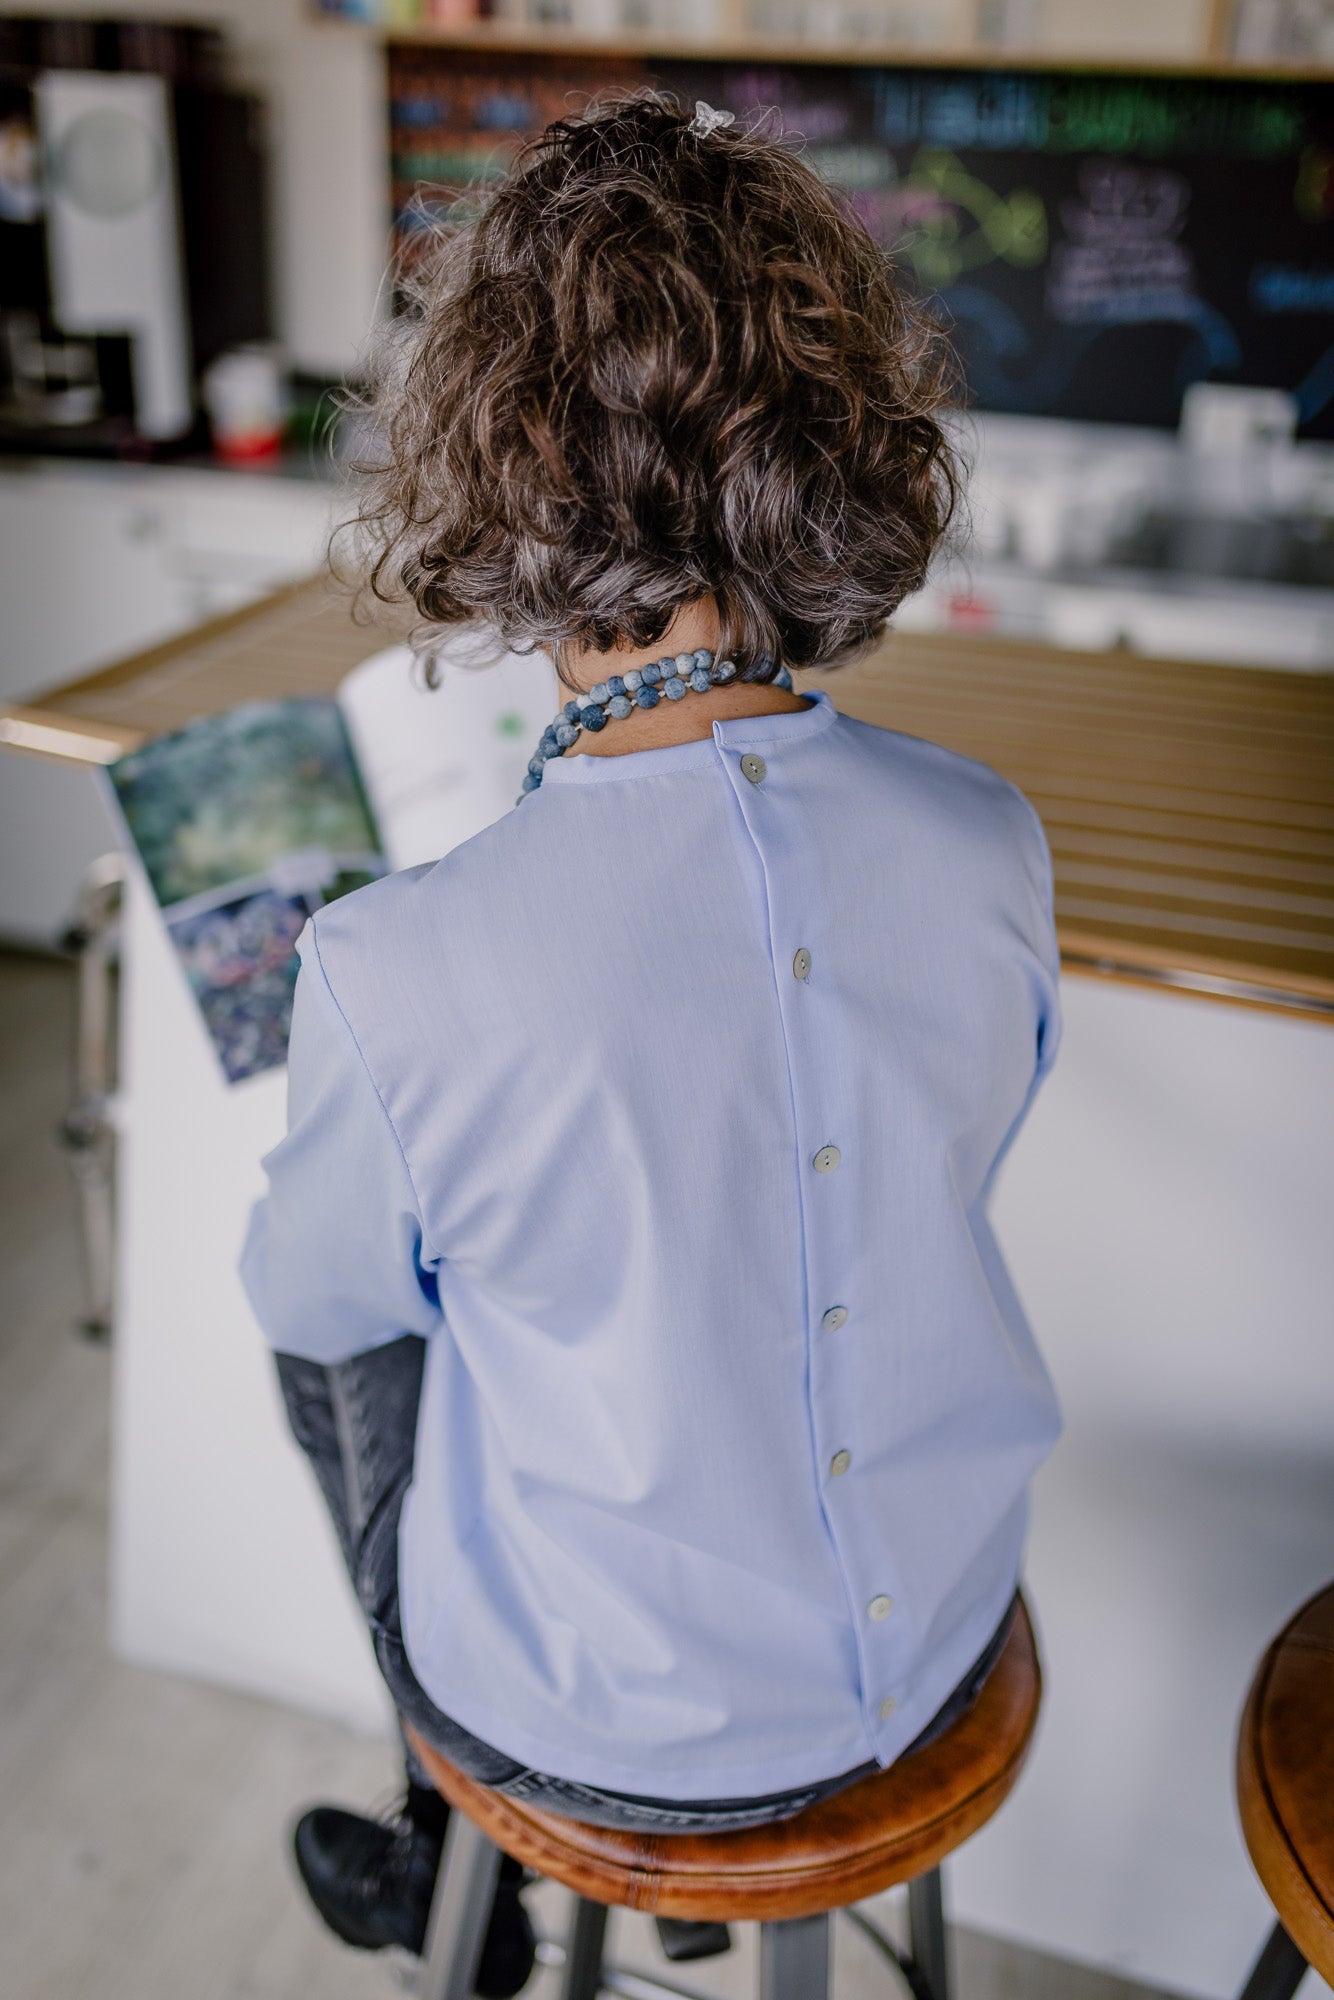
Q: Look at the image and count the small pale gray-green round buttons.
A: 7